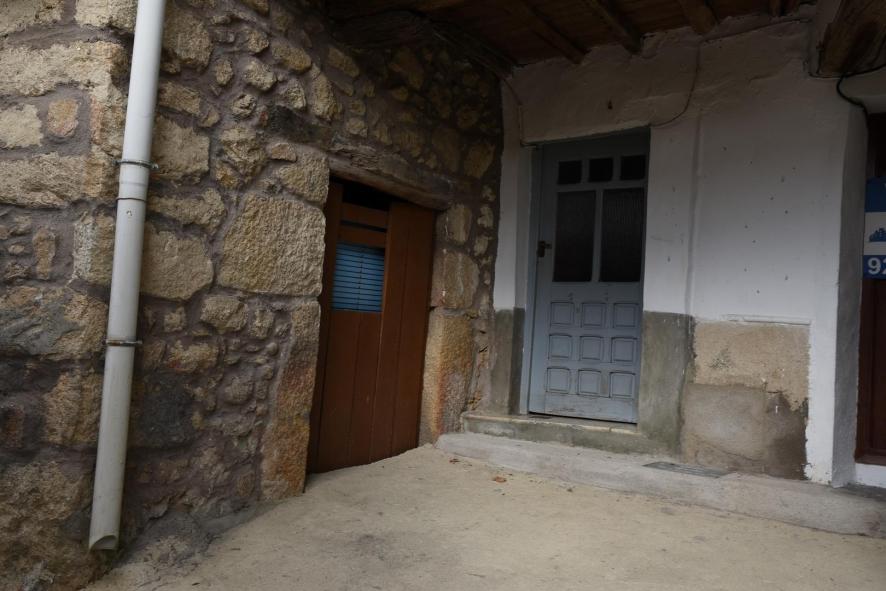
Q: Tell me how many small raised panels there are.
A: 9